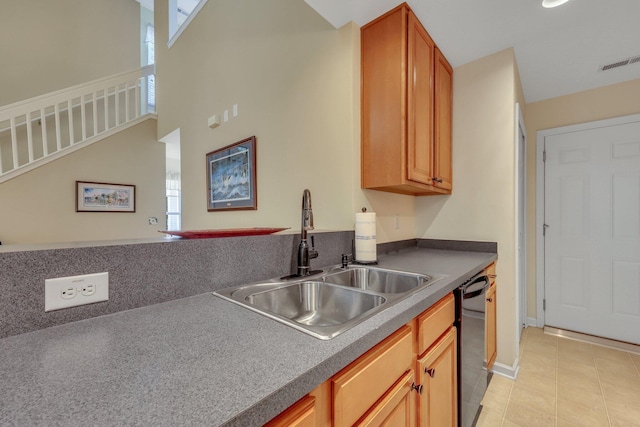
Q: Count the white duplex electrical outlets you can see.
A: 1